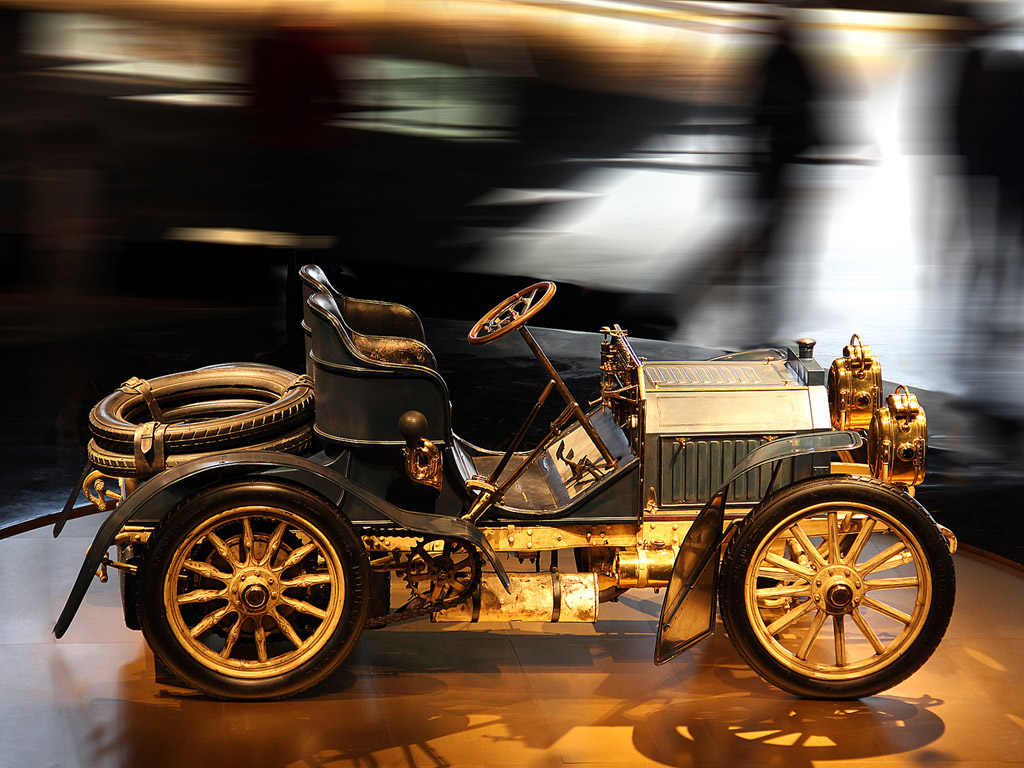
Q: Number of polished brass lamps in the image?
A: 2